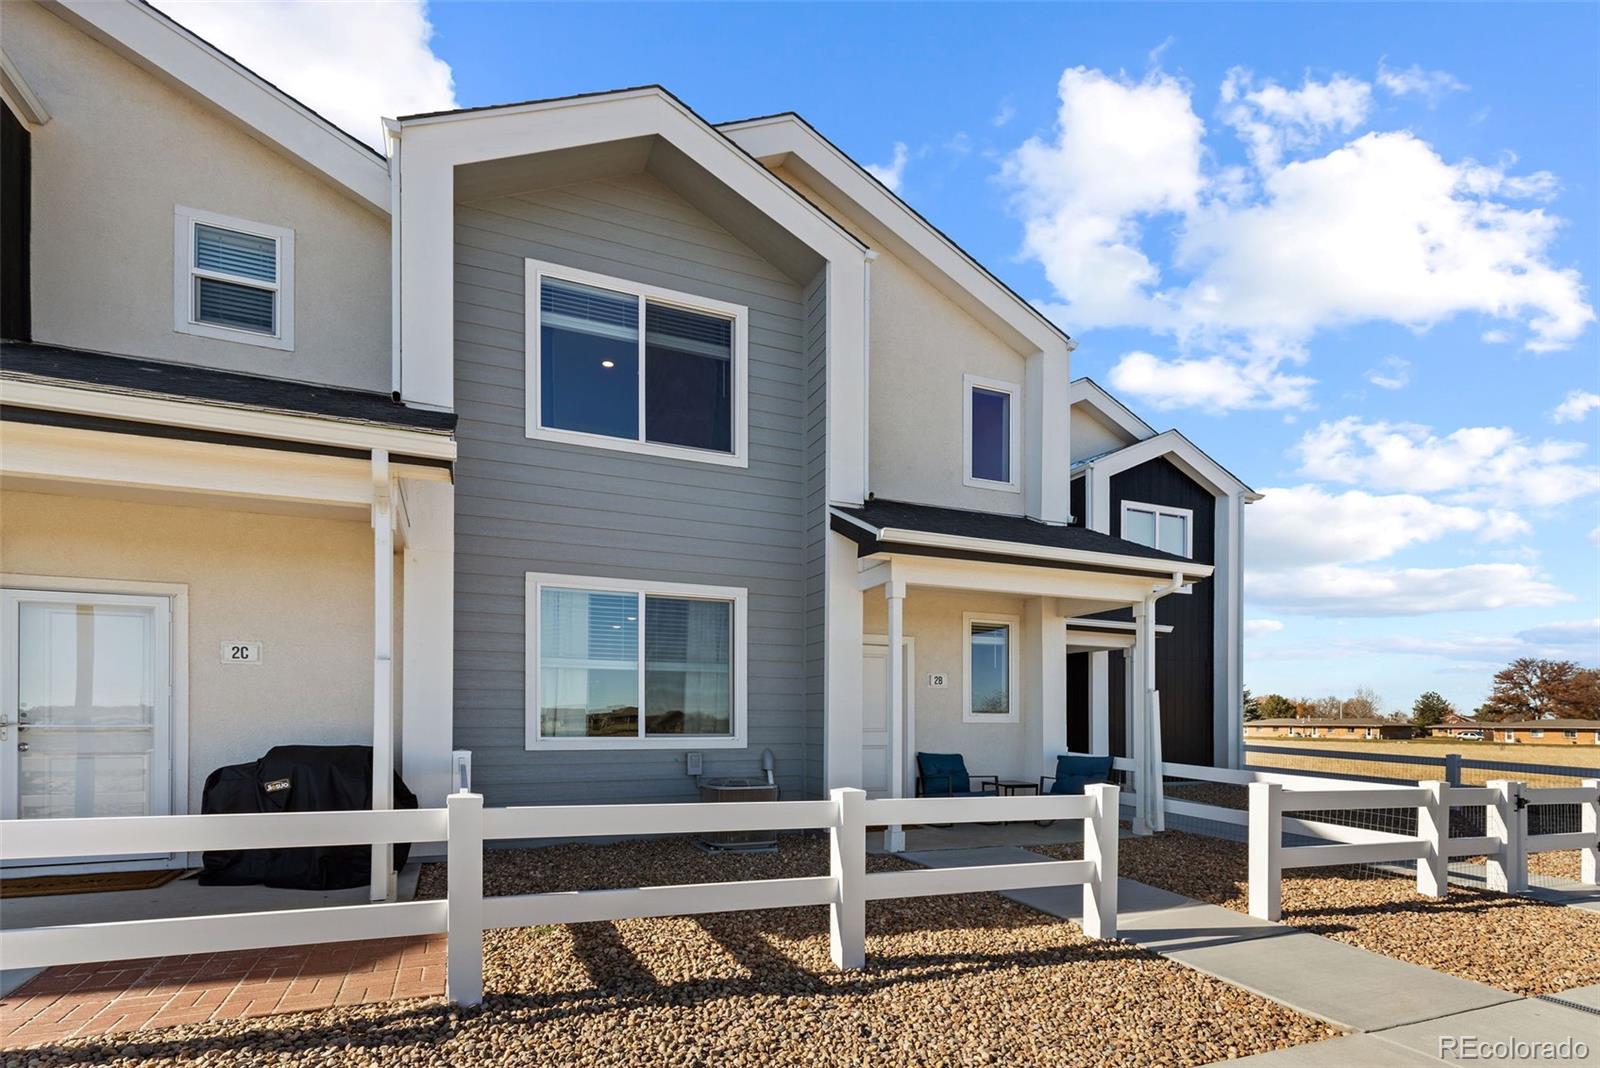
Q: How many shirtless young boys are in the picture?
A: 0